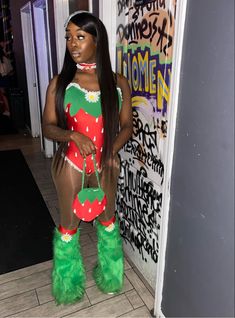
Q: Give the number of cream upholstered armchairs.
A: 0